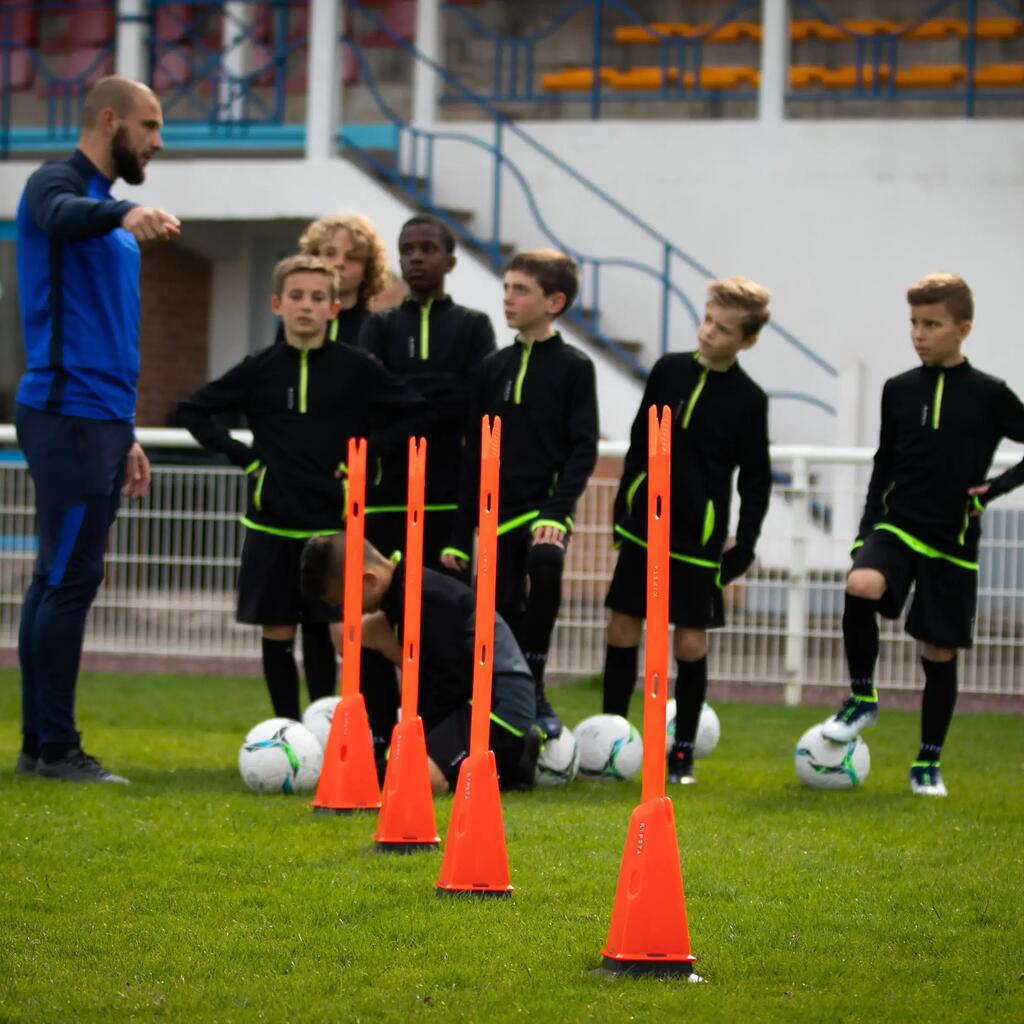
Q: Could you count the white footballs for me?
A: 6